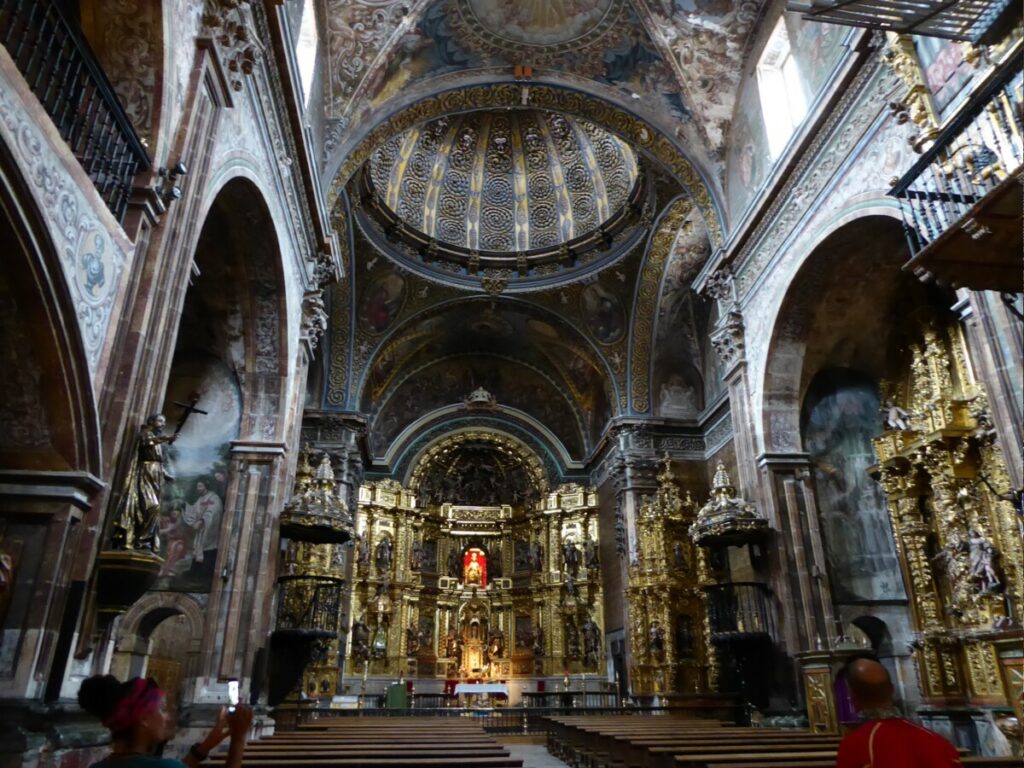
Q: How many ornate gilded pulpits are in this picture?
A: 2